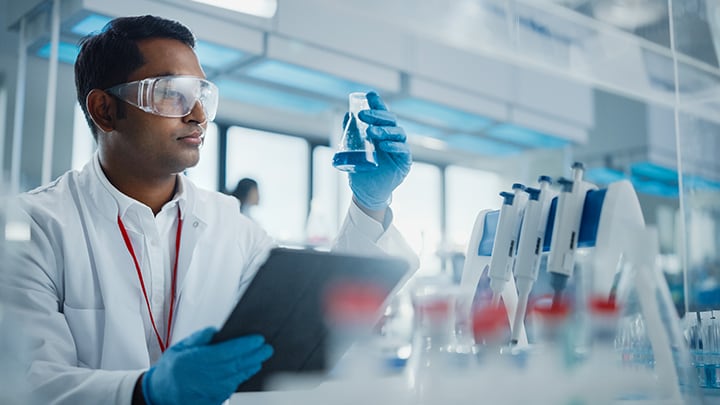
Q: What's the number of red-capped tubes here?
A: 5